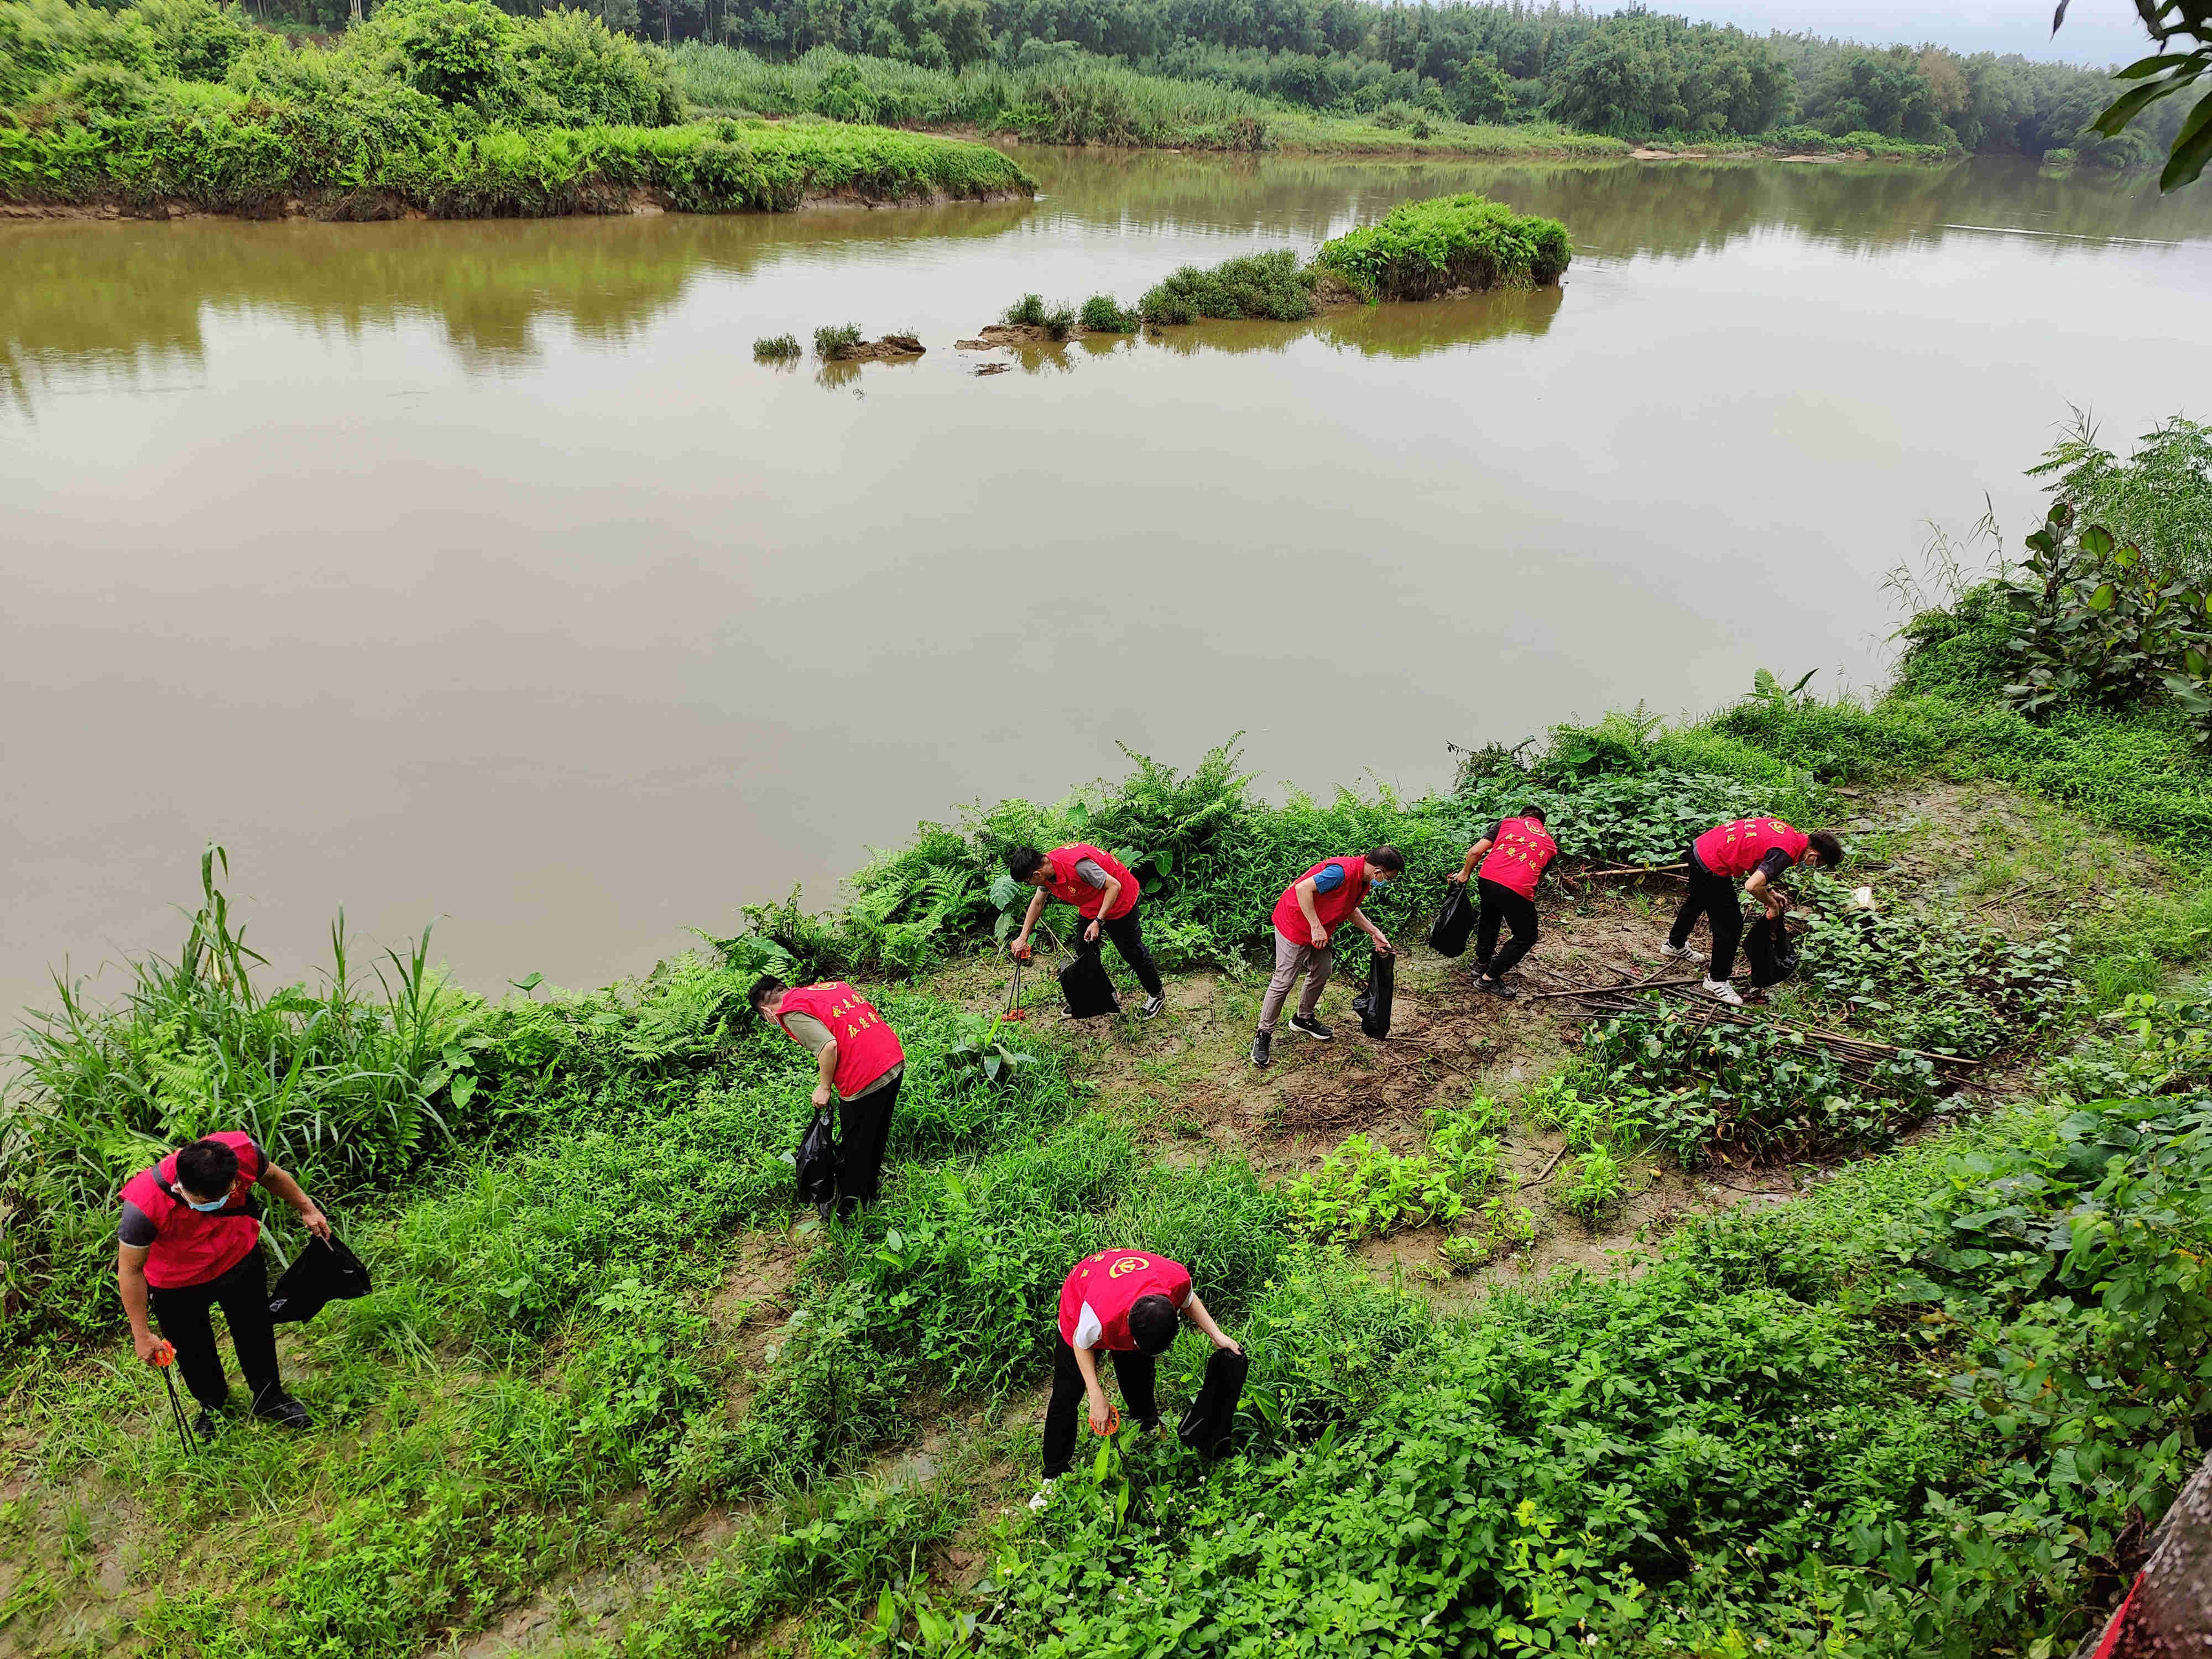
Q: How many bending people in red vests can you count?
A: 7